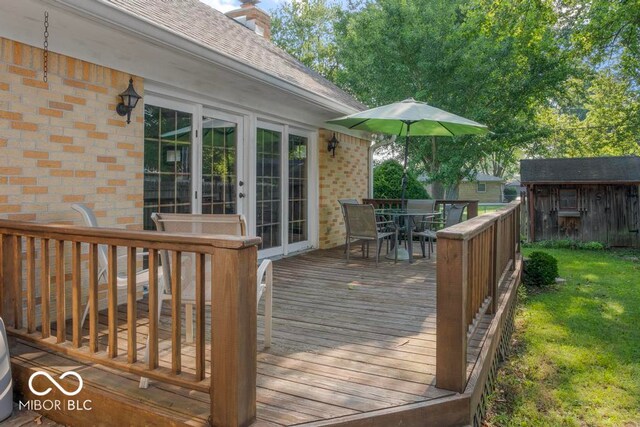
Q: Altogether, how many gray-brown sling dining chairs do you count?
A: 4